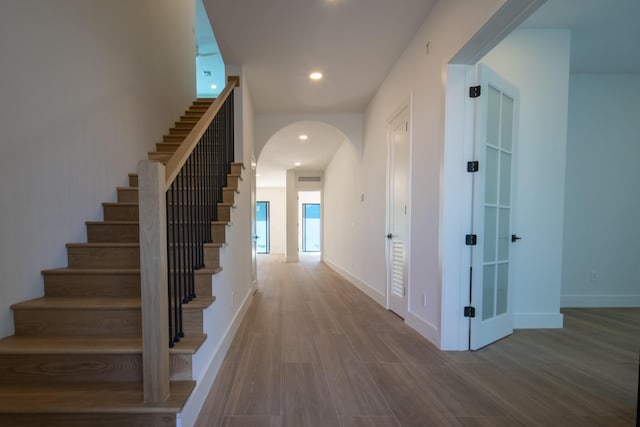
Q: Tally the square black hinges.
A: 4